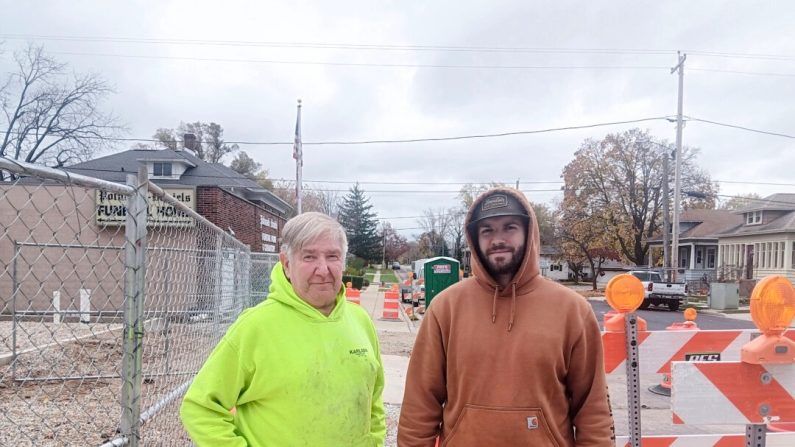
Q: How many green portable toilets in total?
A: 1